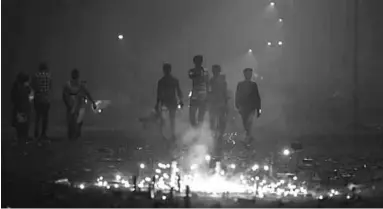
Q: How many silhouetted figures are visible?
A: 7